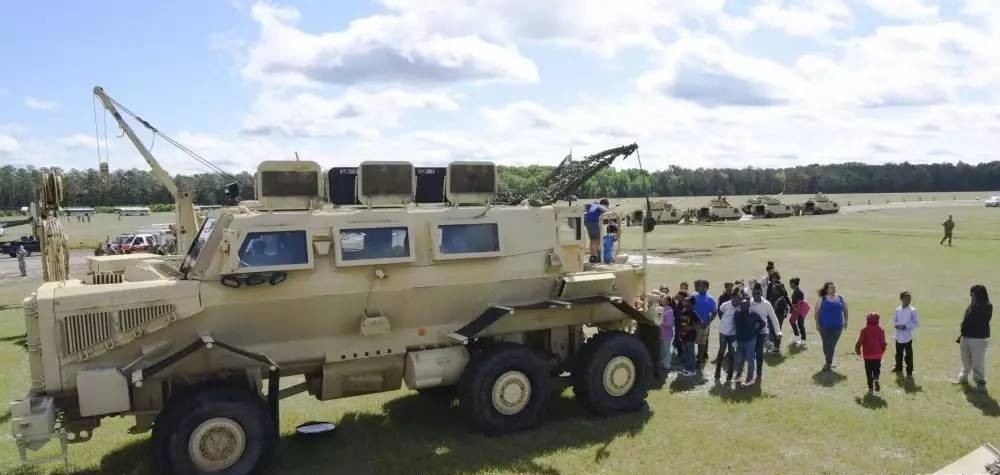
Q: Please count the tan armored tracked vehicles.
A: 4